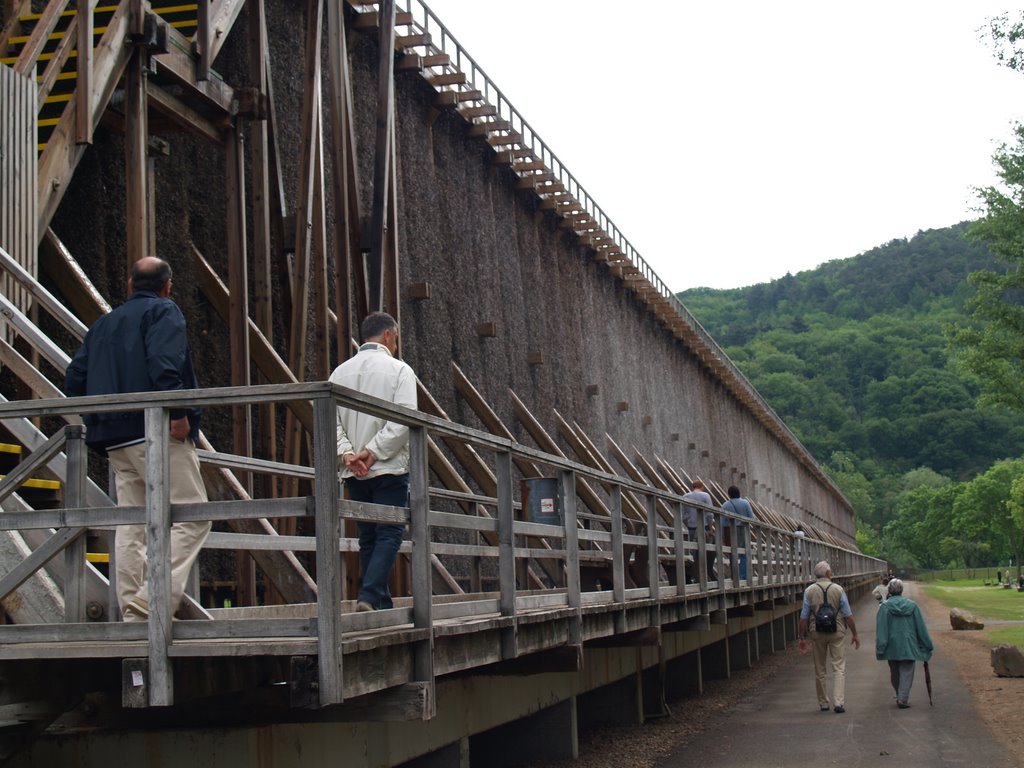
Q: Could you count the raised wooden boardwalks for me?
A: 1